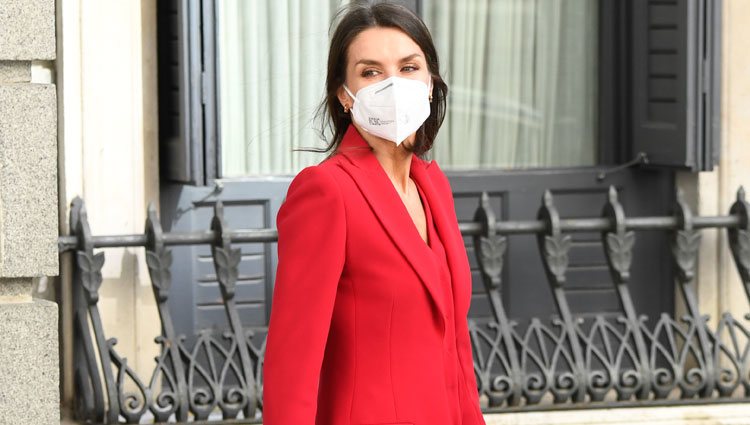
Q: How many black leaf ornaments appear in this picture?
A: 8